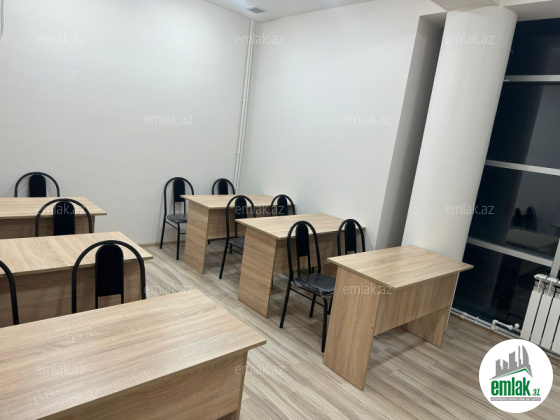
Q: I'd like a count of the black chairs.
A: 10